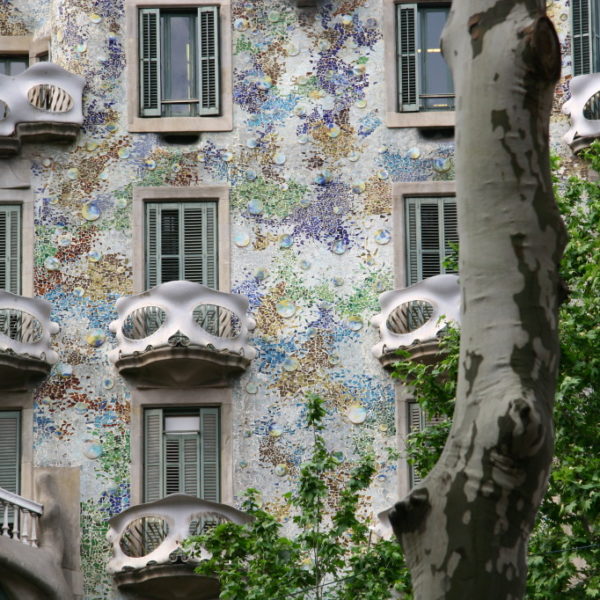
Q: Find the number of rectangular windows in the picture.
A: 10